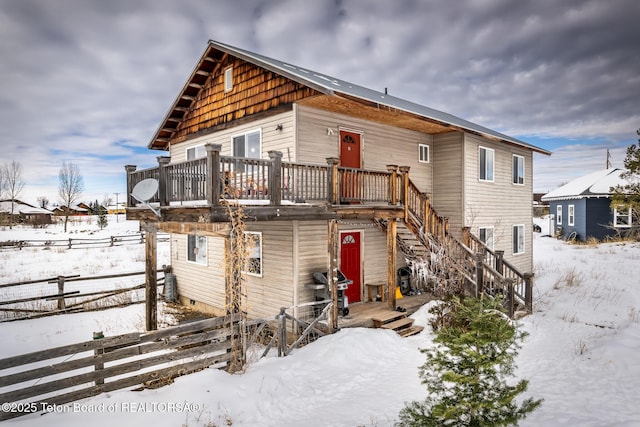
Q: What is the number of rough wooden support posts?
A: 4